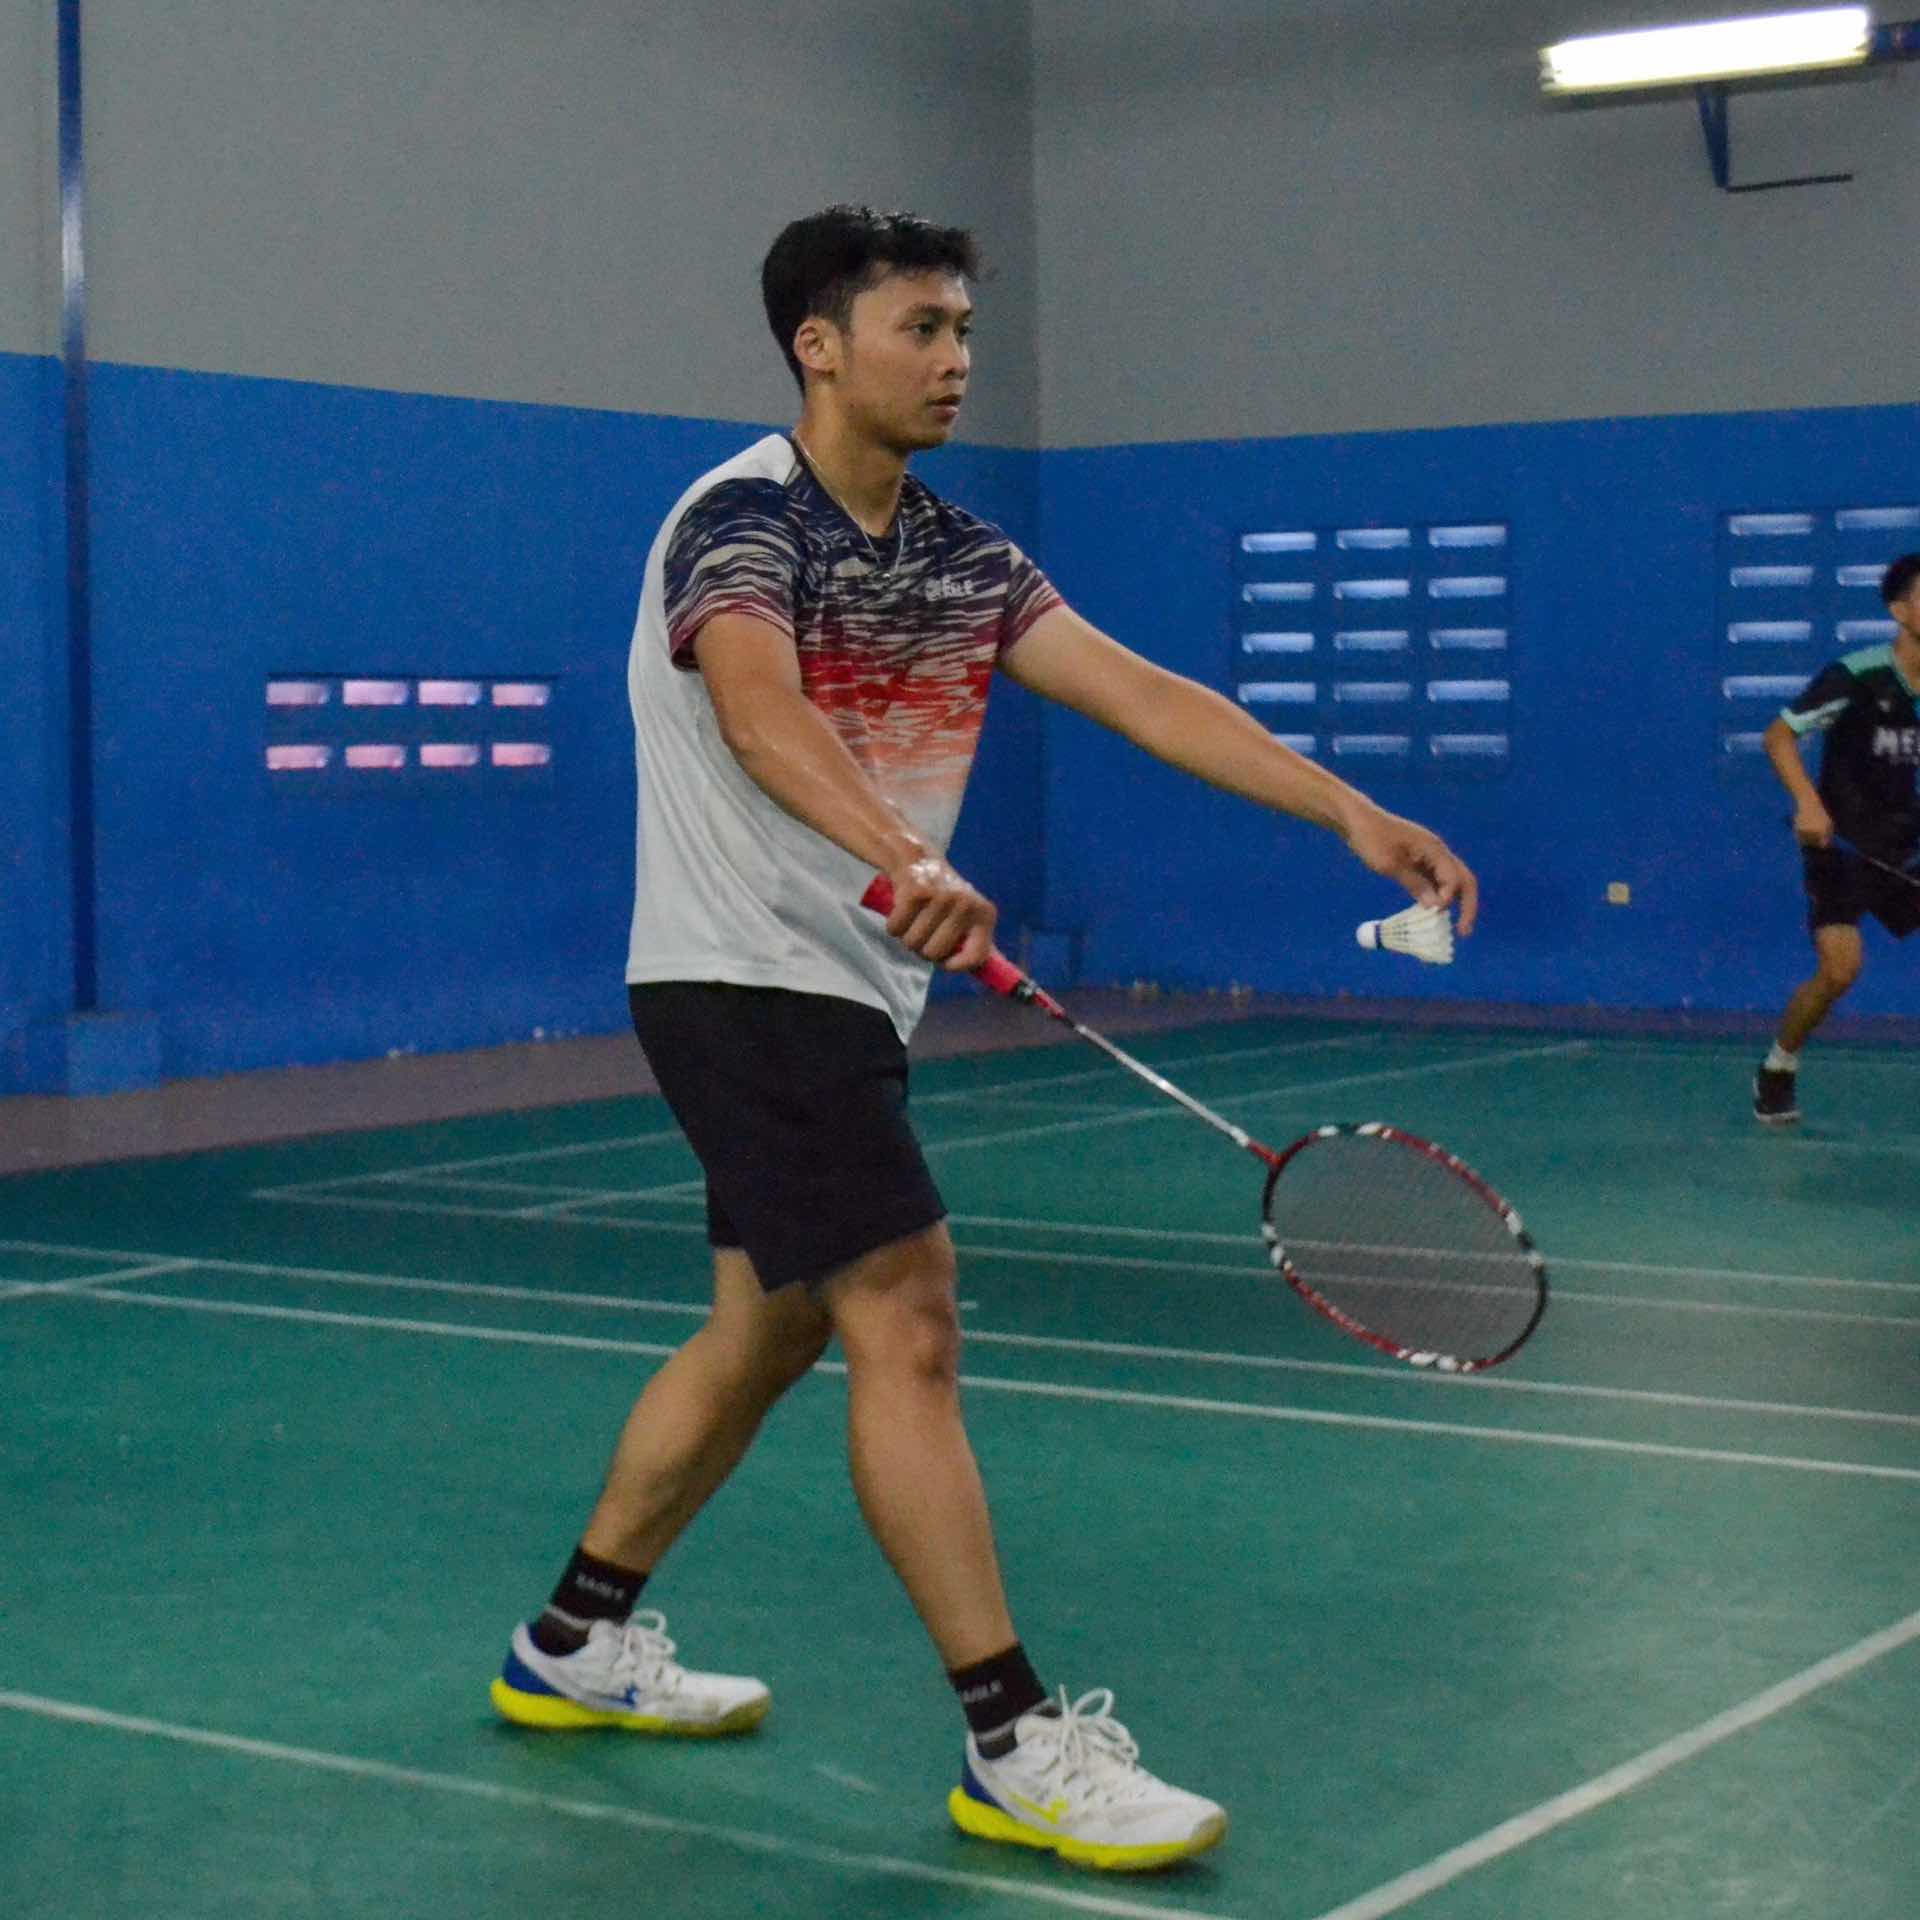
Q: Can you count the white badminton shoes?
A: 2